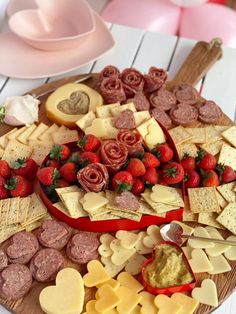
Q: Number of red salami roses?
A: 7